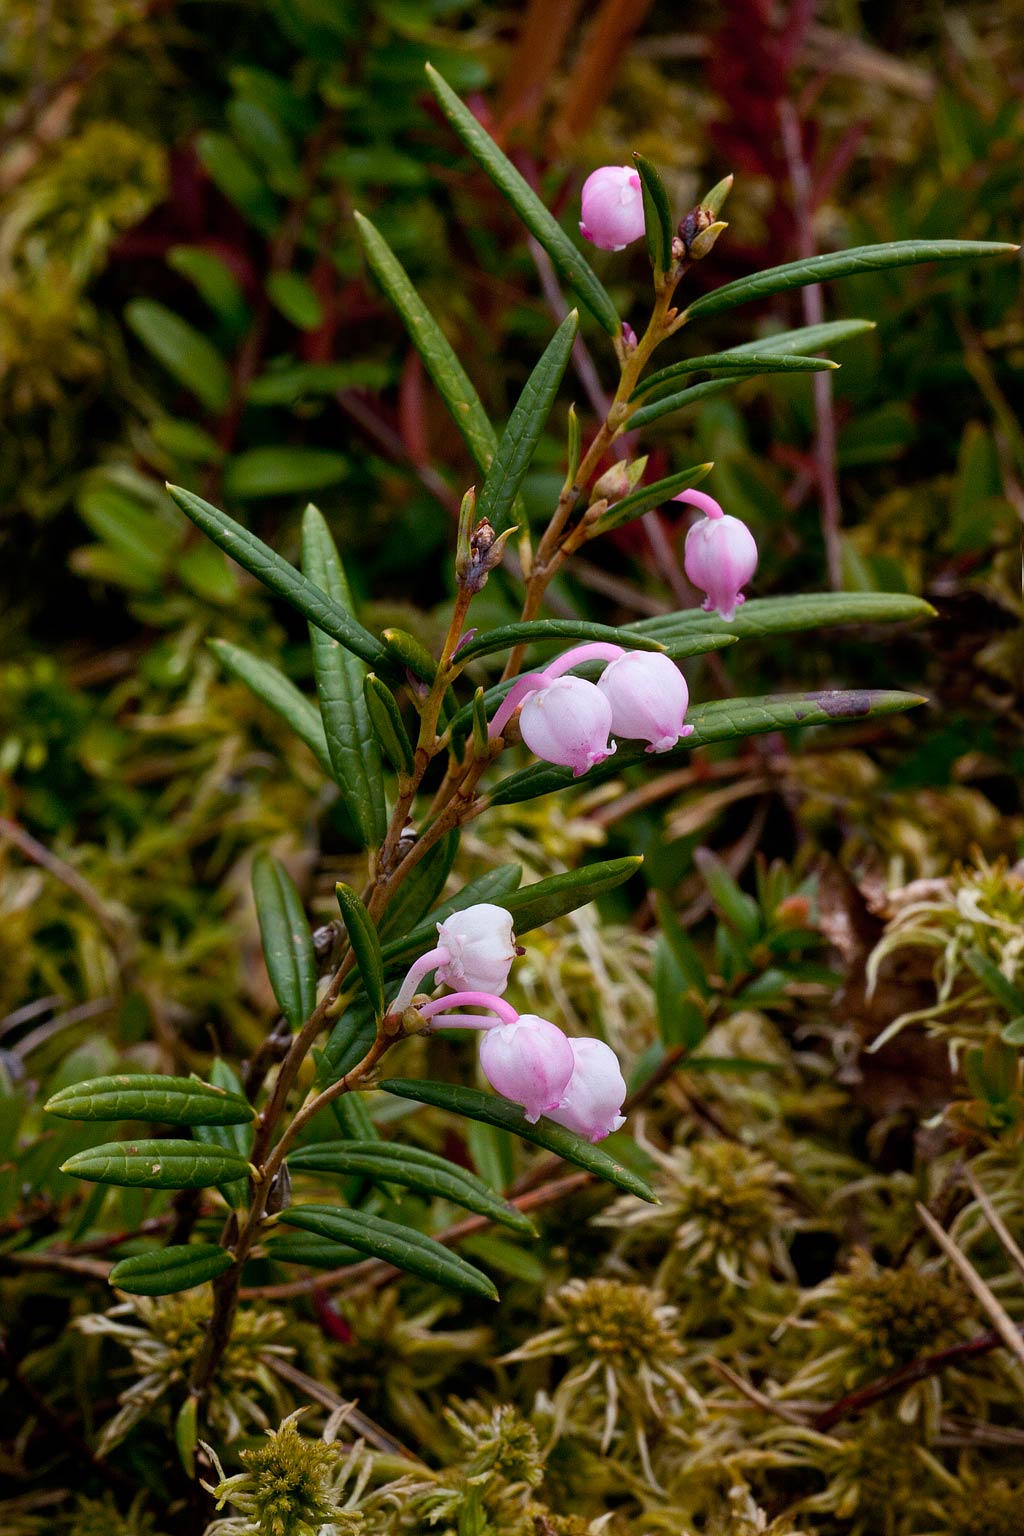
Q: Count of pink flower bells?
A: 7